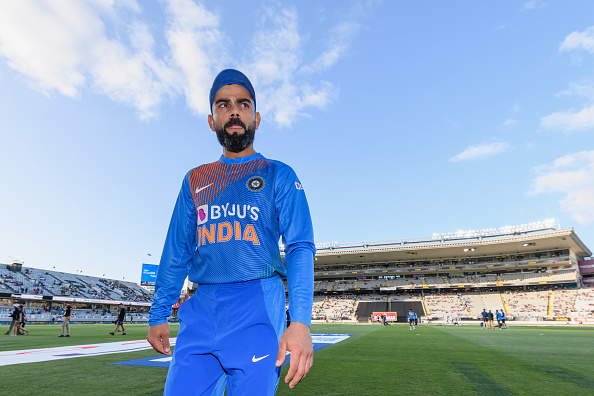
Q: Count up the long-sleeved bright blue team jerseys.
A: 1